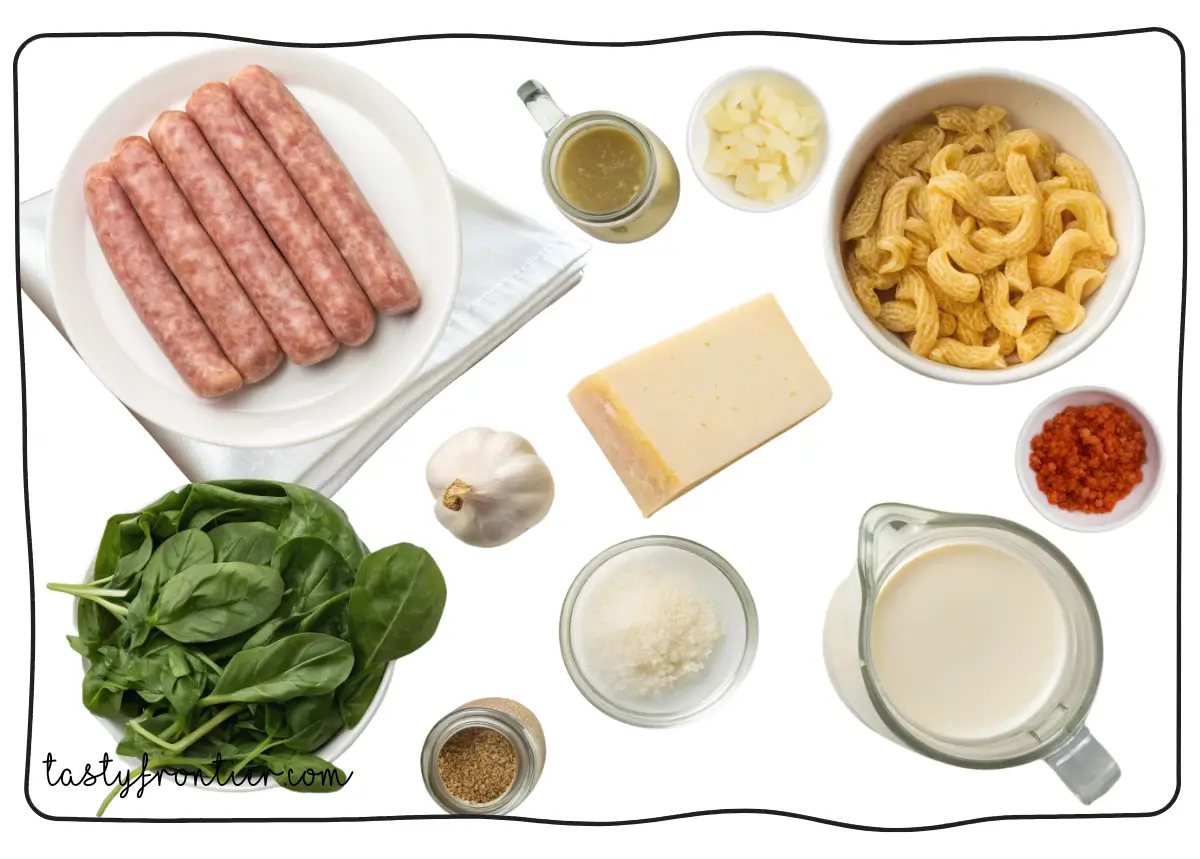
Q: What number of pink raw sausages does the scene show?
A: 5